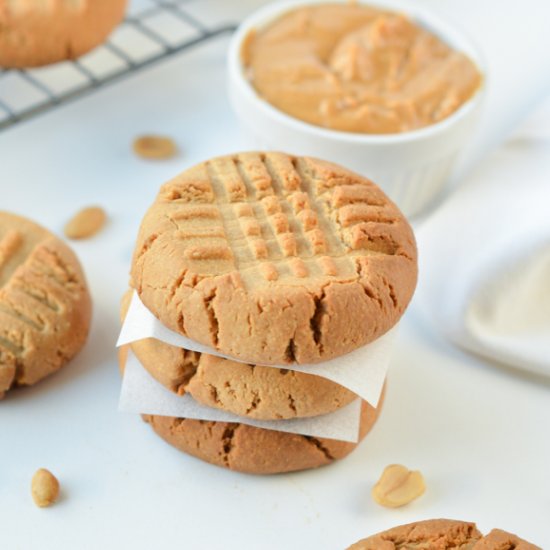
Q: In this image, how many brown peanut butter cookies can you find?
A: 6